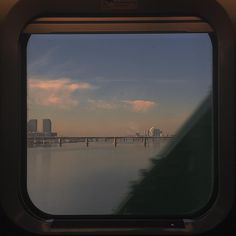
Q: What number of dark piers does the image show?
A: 4